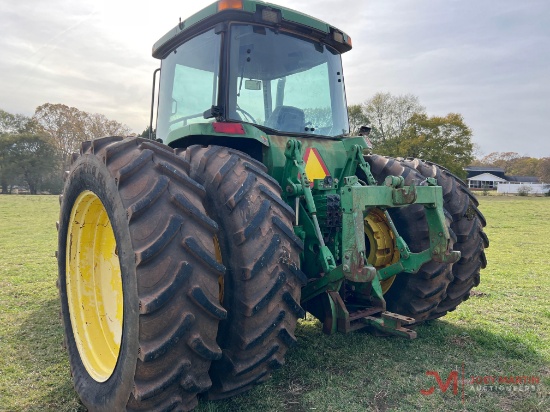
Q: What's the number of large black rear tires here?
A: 4